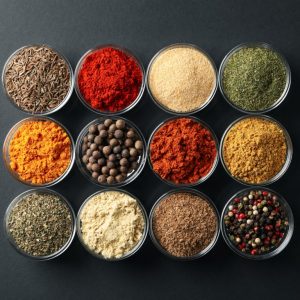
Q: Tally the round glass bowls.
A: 12